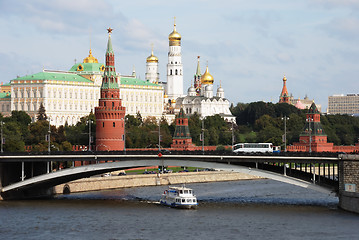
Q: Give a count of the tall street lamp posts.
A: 9